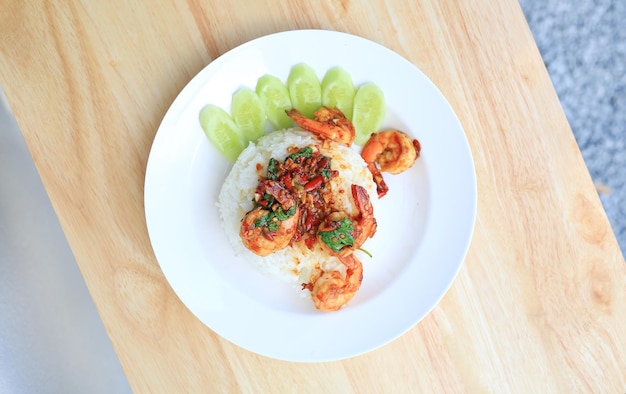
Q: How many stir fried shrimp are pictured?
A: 5